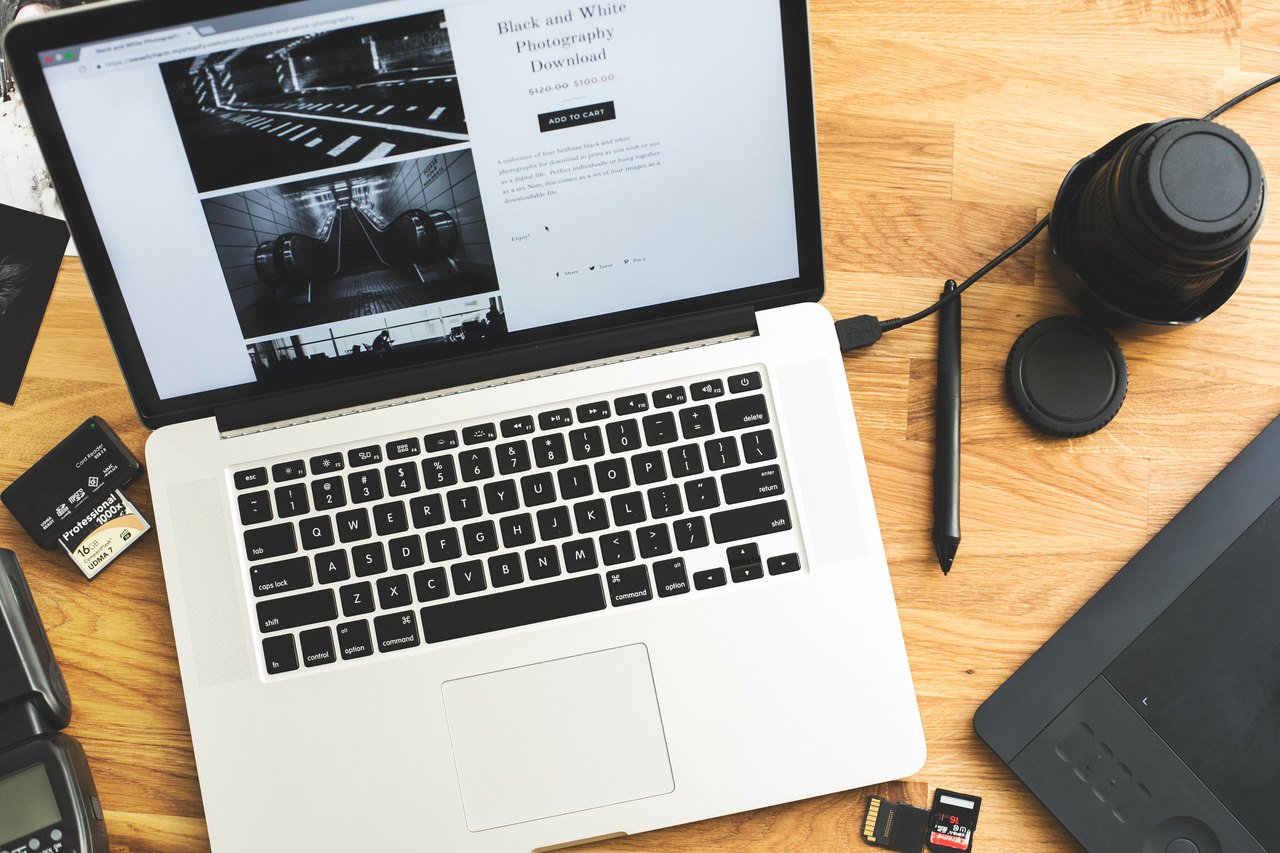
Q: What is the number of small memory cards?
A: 2